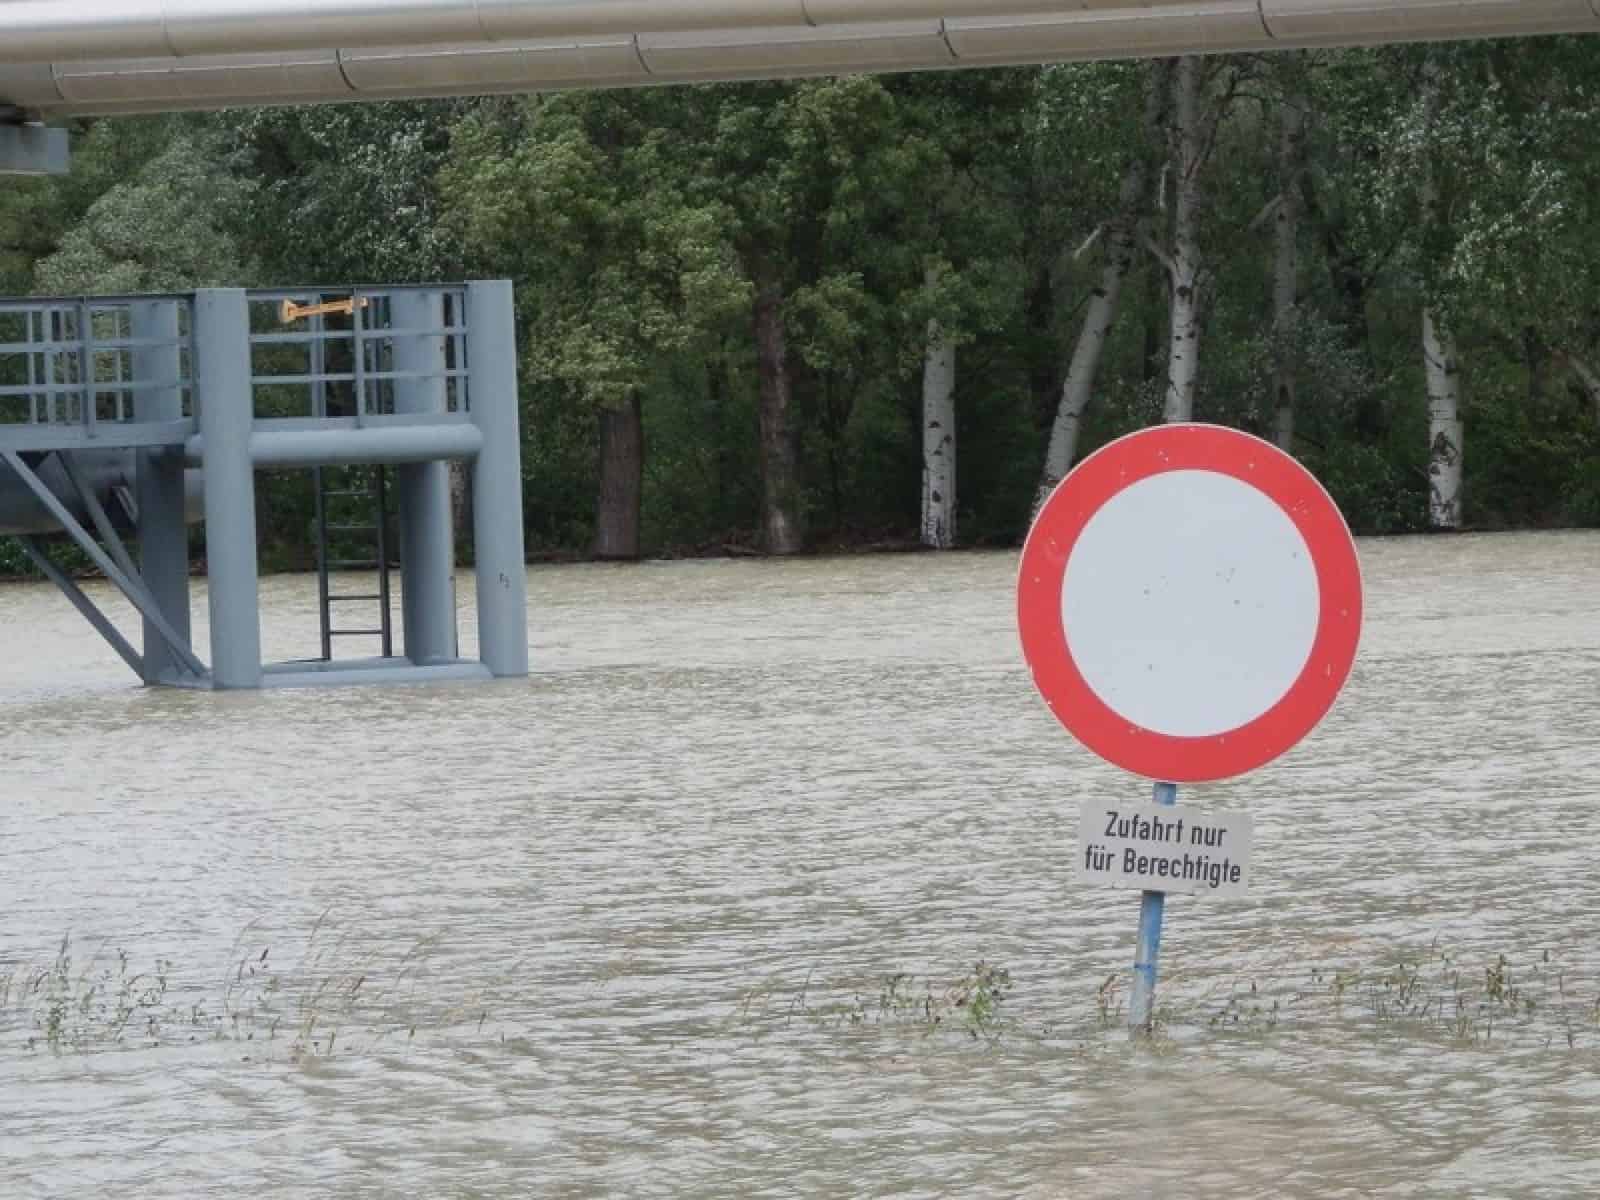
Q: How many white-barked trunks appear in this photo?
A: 5